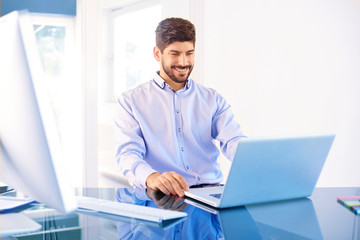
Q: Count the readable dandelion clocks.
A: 0